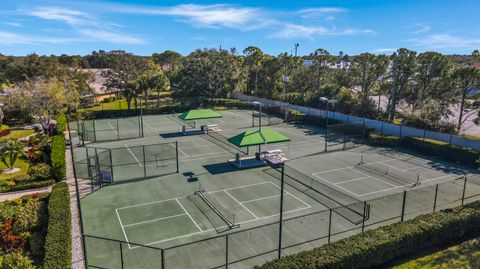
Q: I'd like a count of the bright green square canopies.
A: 2